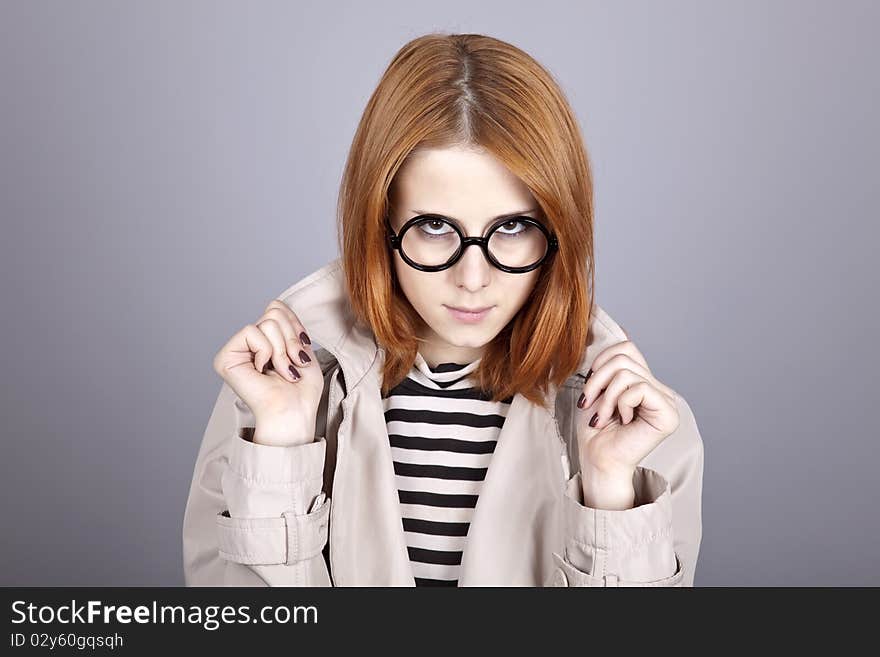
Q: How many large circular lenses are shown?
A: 2